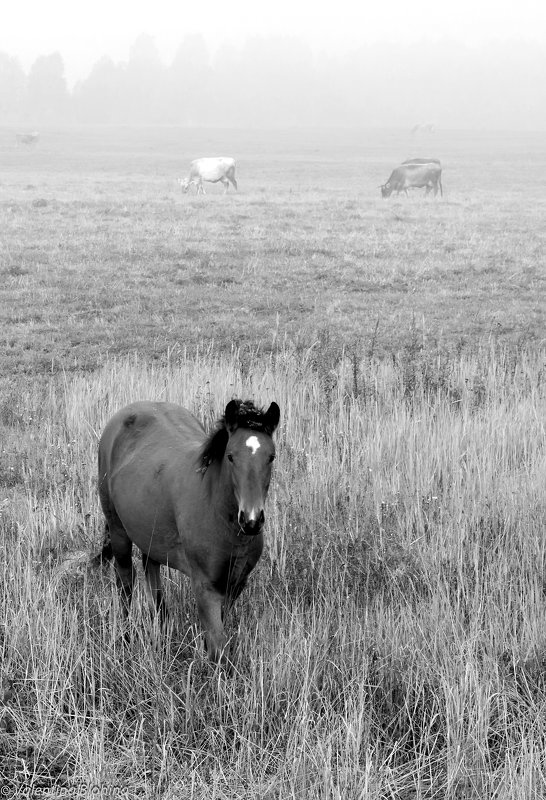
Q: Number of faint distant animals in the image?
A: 2